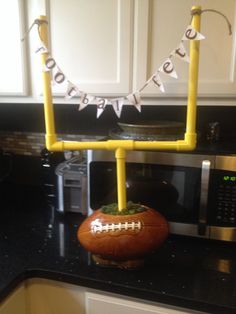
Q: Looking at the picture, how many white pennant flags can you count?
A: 12